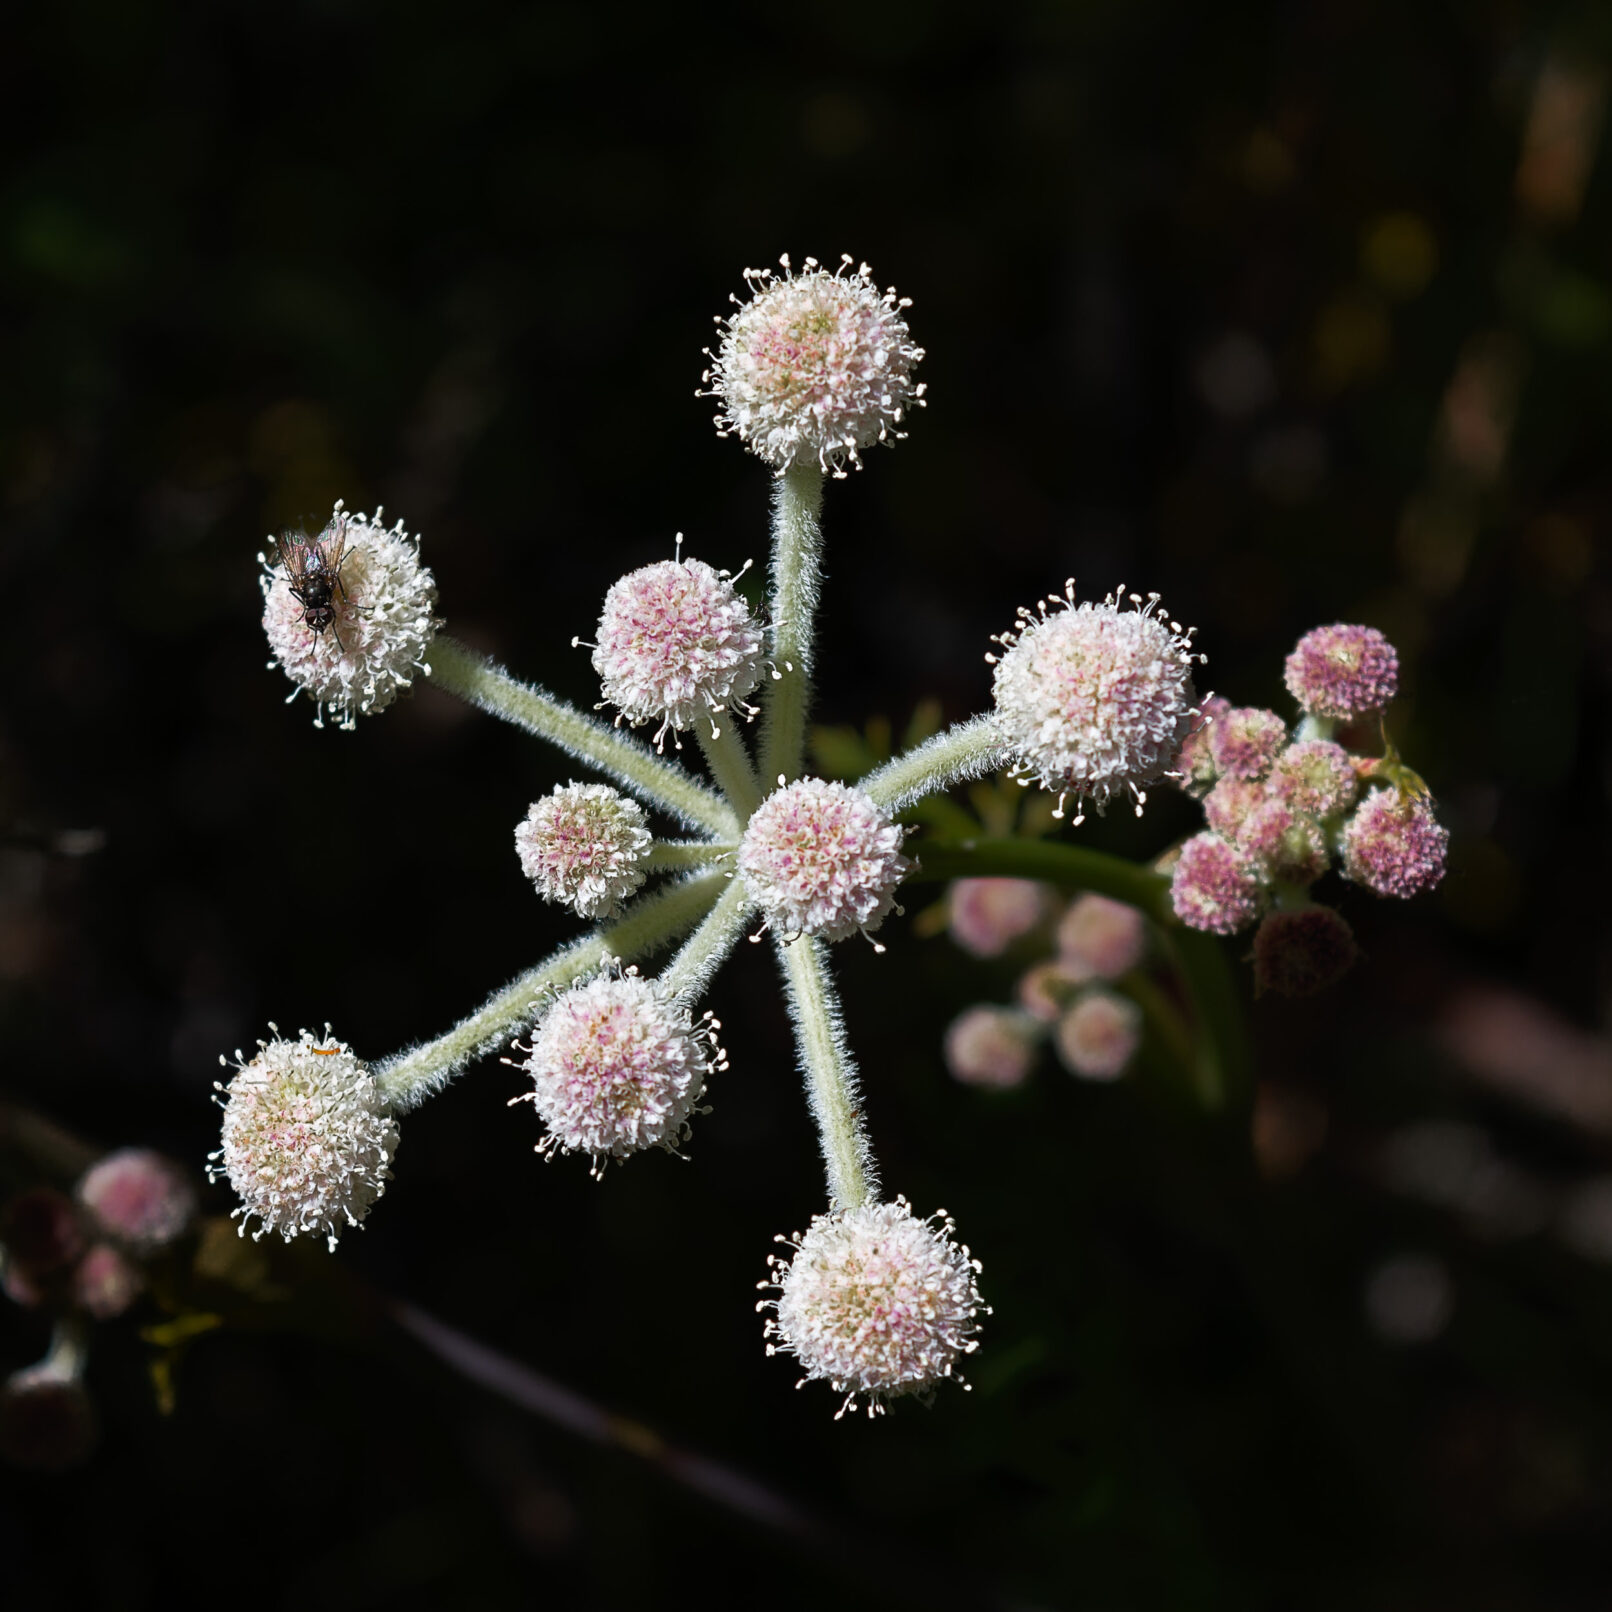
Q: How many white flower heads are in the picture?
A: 9